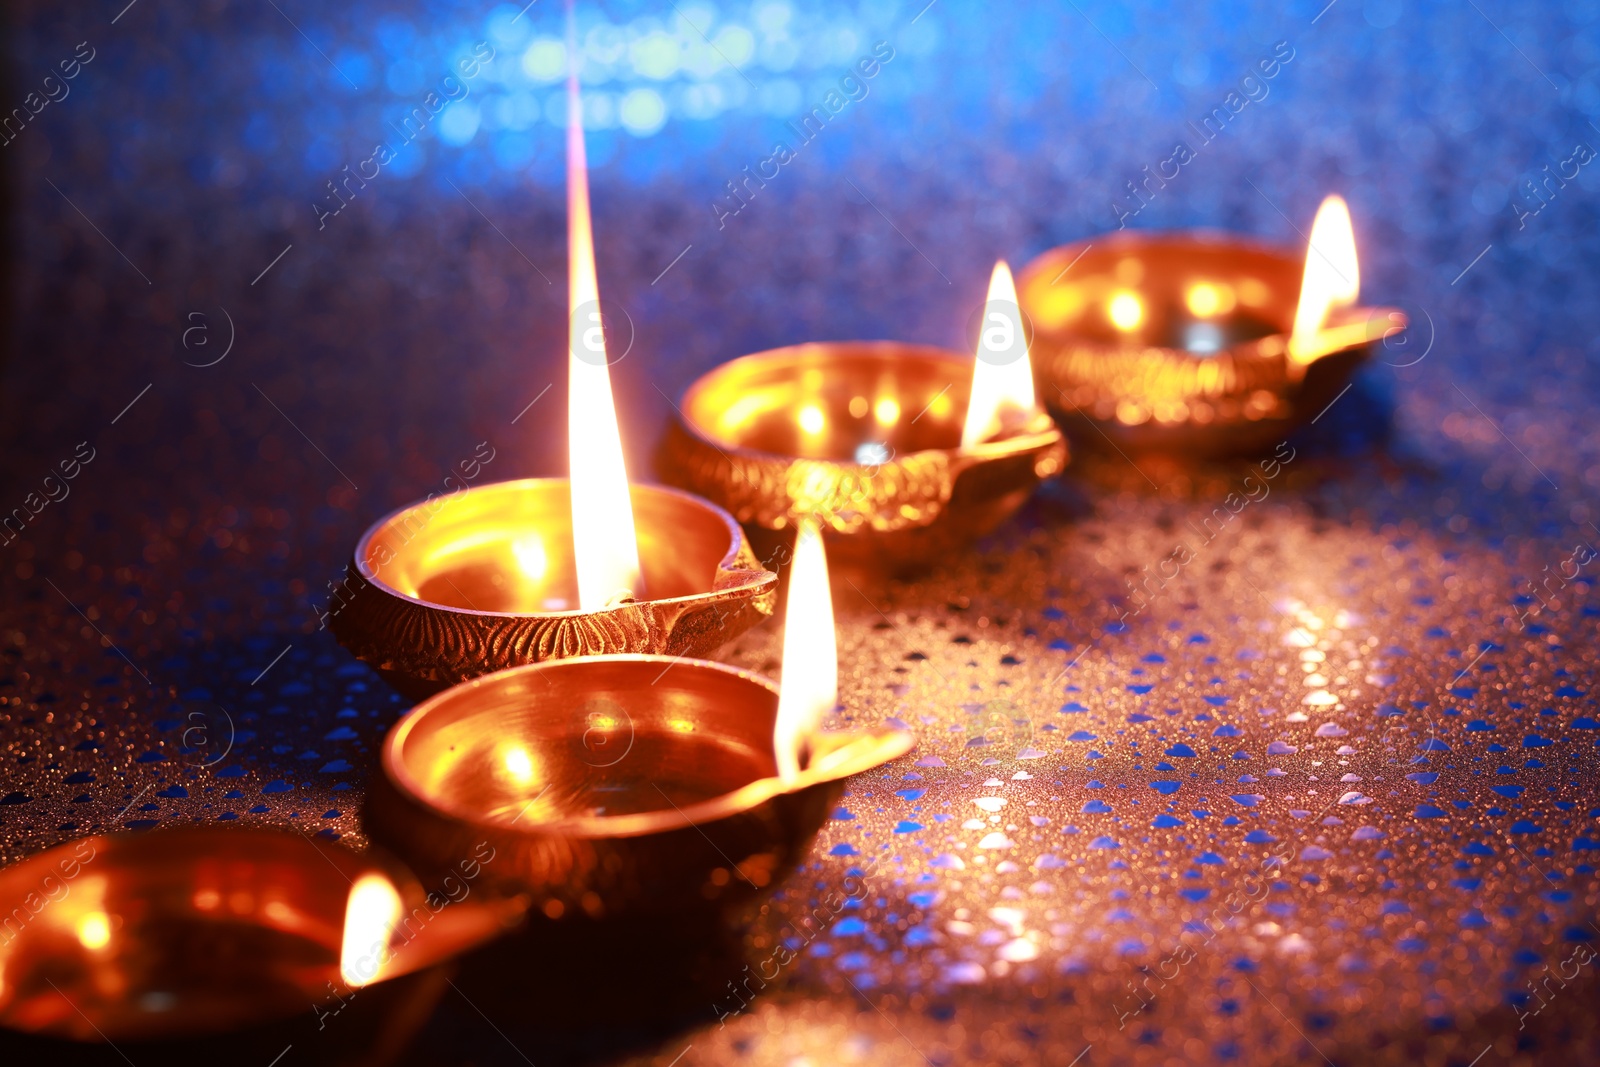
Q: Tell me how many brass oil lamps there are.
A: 5